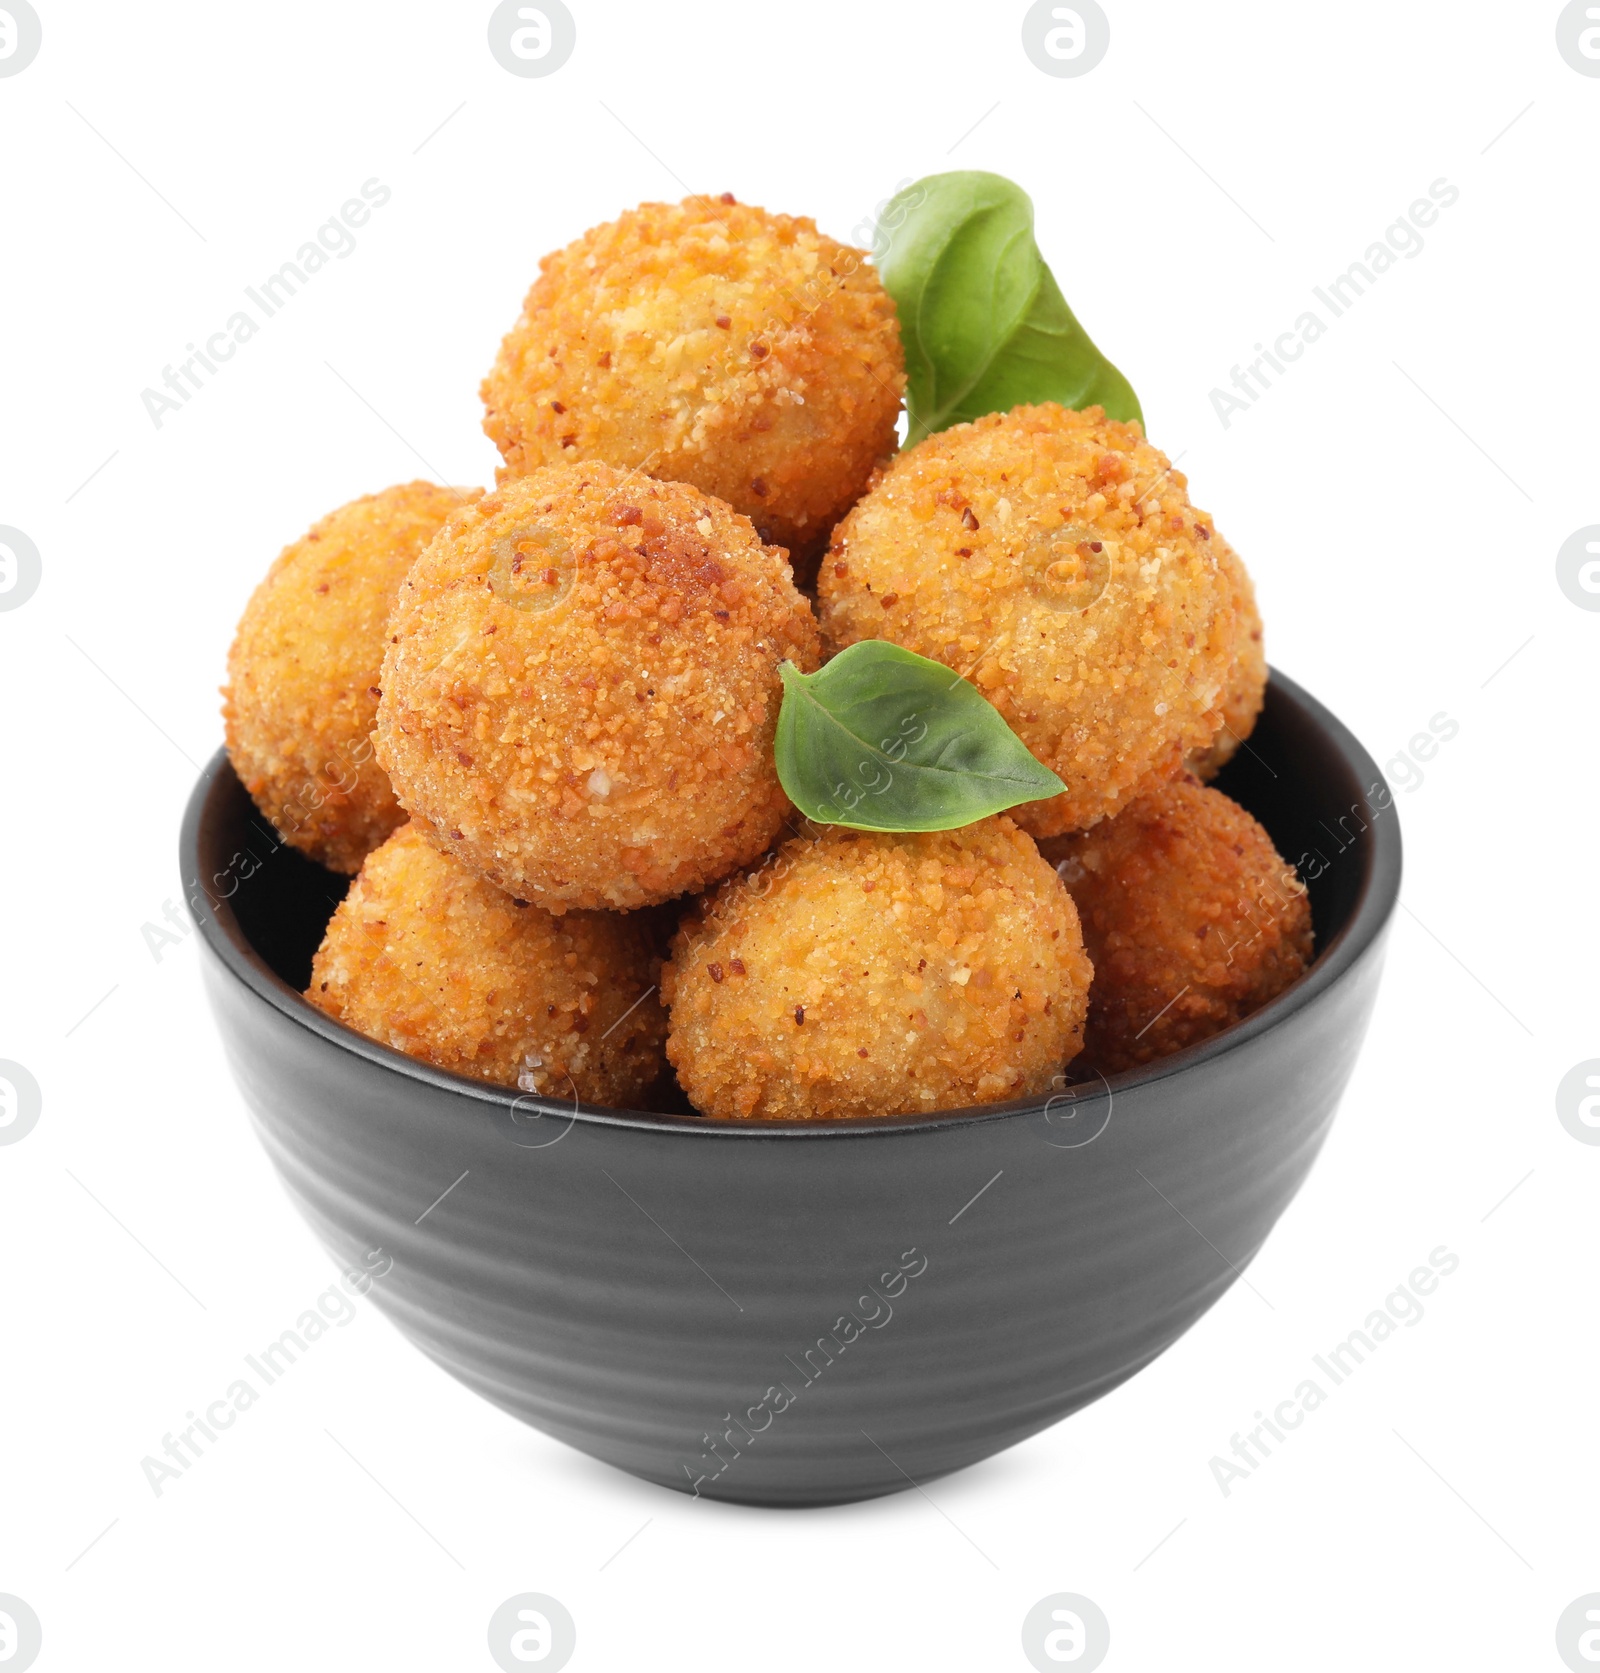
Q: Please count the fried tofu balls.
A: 8